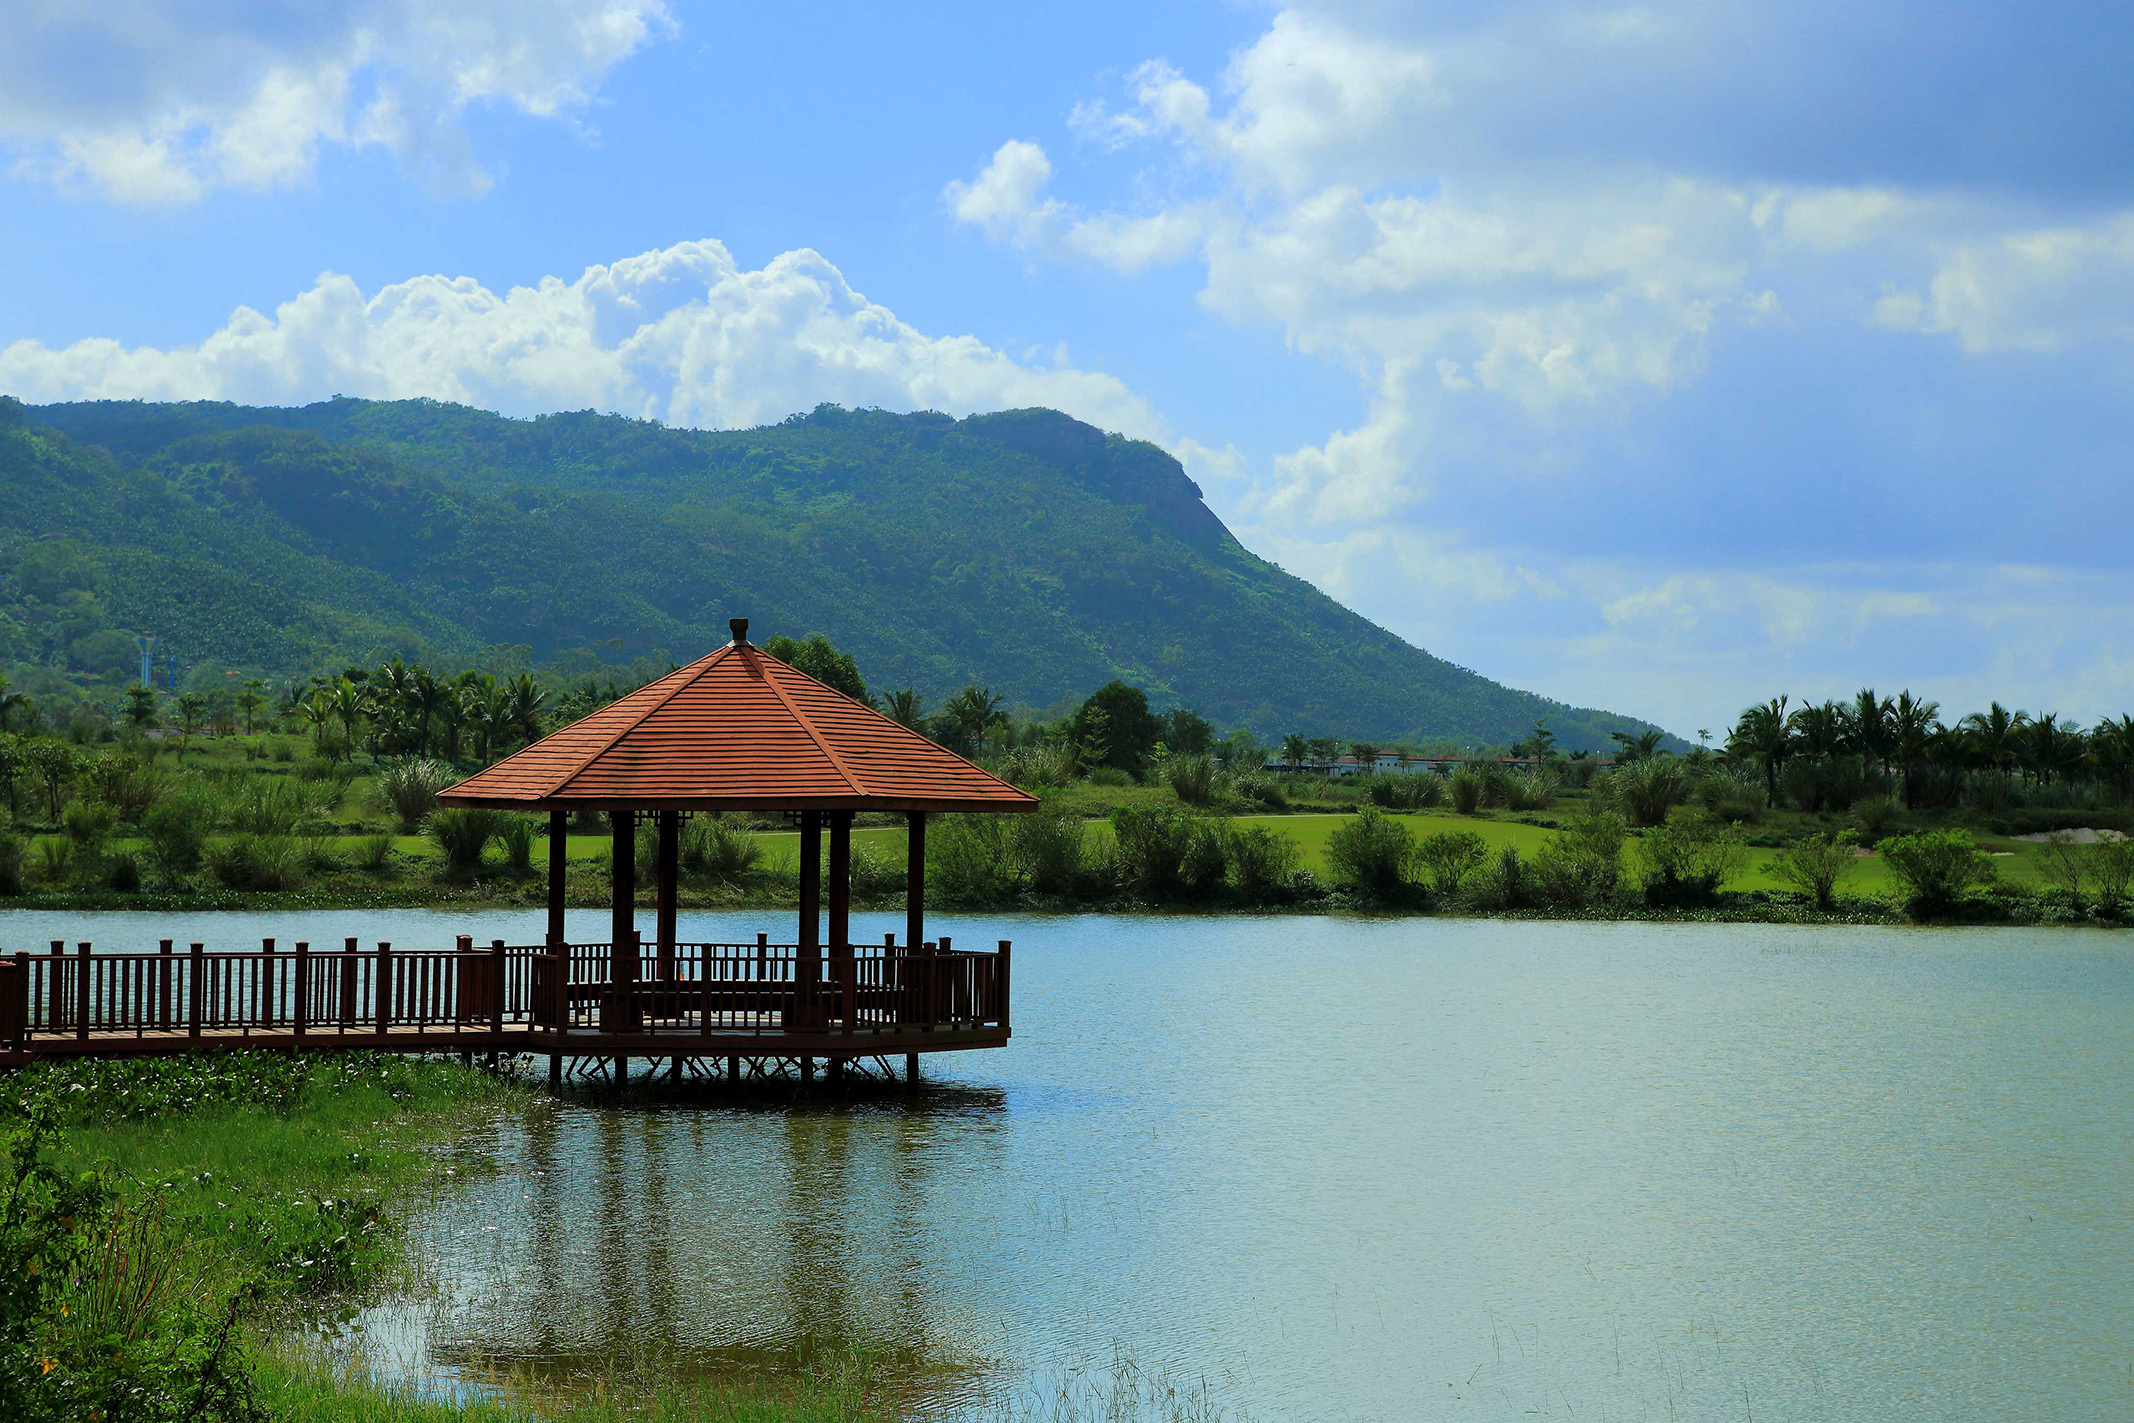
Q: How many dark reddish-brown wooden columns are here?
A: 6